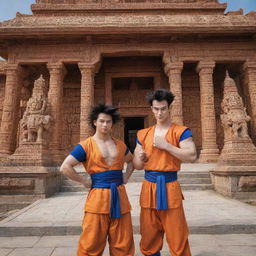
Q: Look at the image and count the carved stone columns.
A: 6